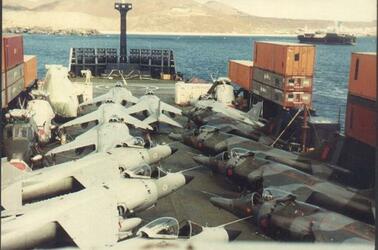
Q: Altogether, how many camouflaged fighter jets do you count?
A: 4